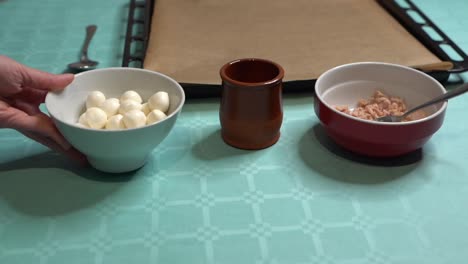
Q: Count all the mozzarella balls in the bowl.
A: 11